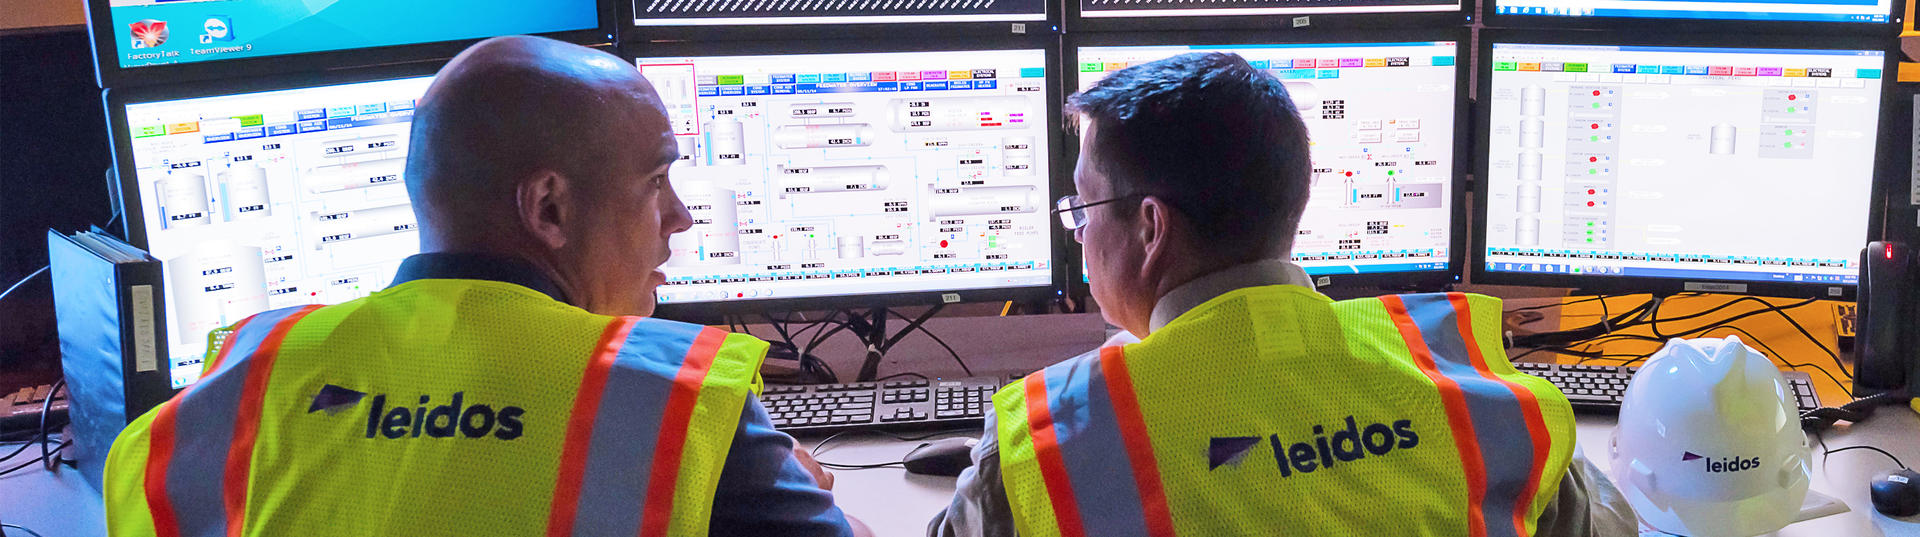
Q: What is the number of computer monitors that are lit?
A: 8